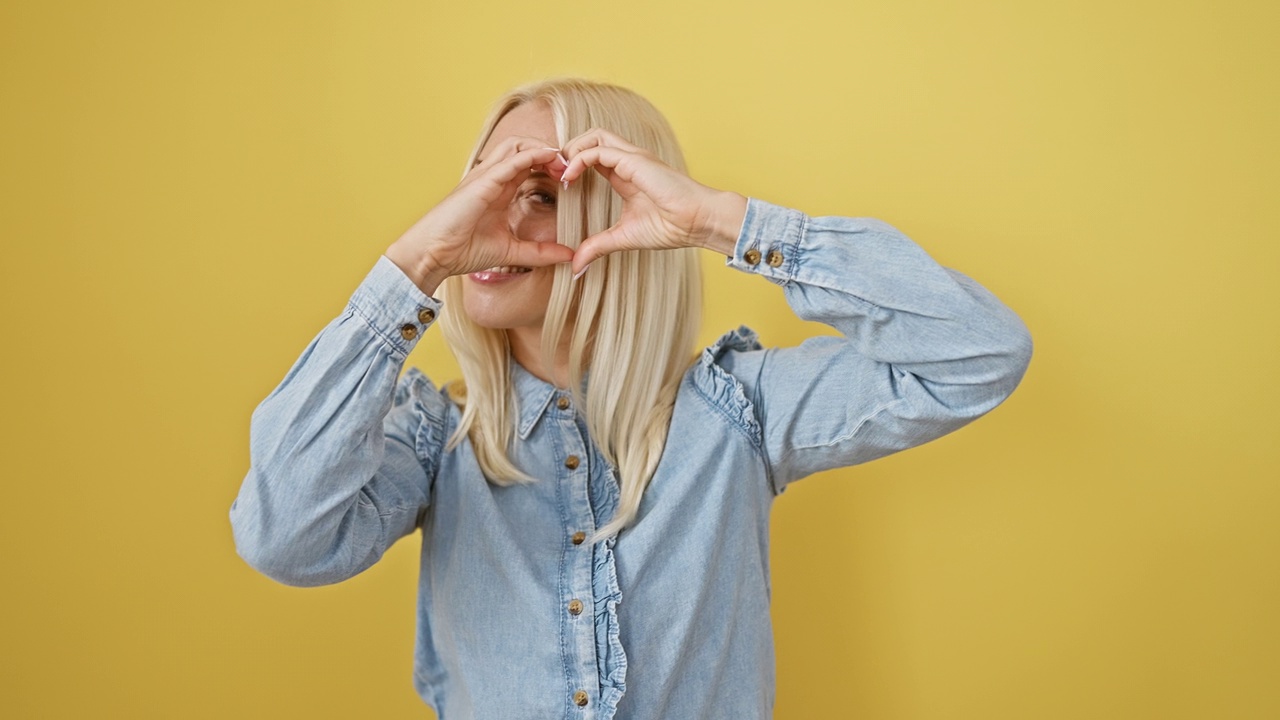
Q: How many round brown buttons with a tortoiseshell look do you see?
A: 9